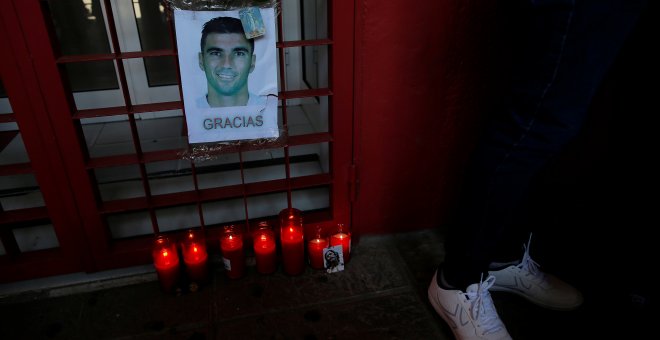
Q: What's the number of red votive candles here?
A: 7